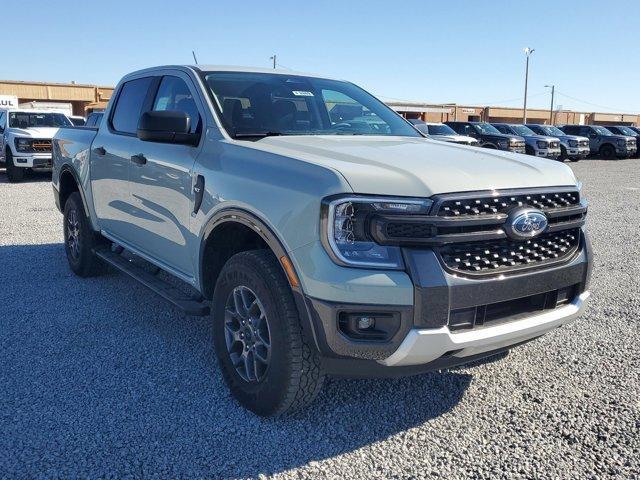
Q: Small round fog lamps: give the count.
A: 1